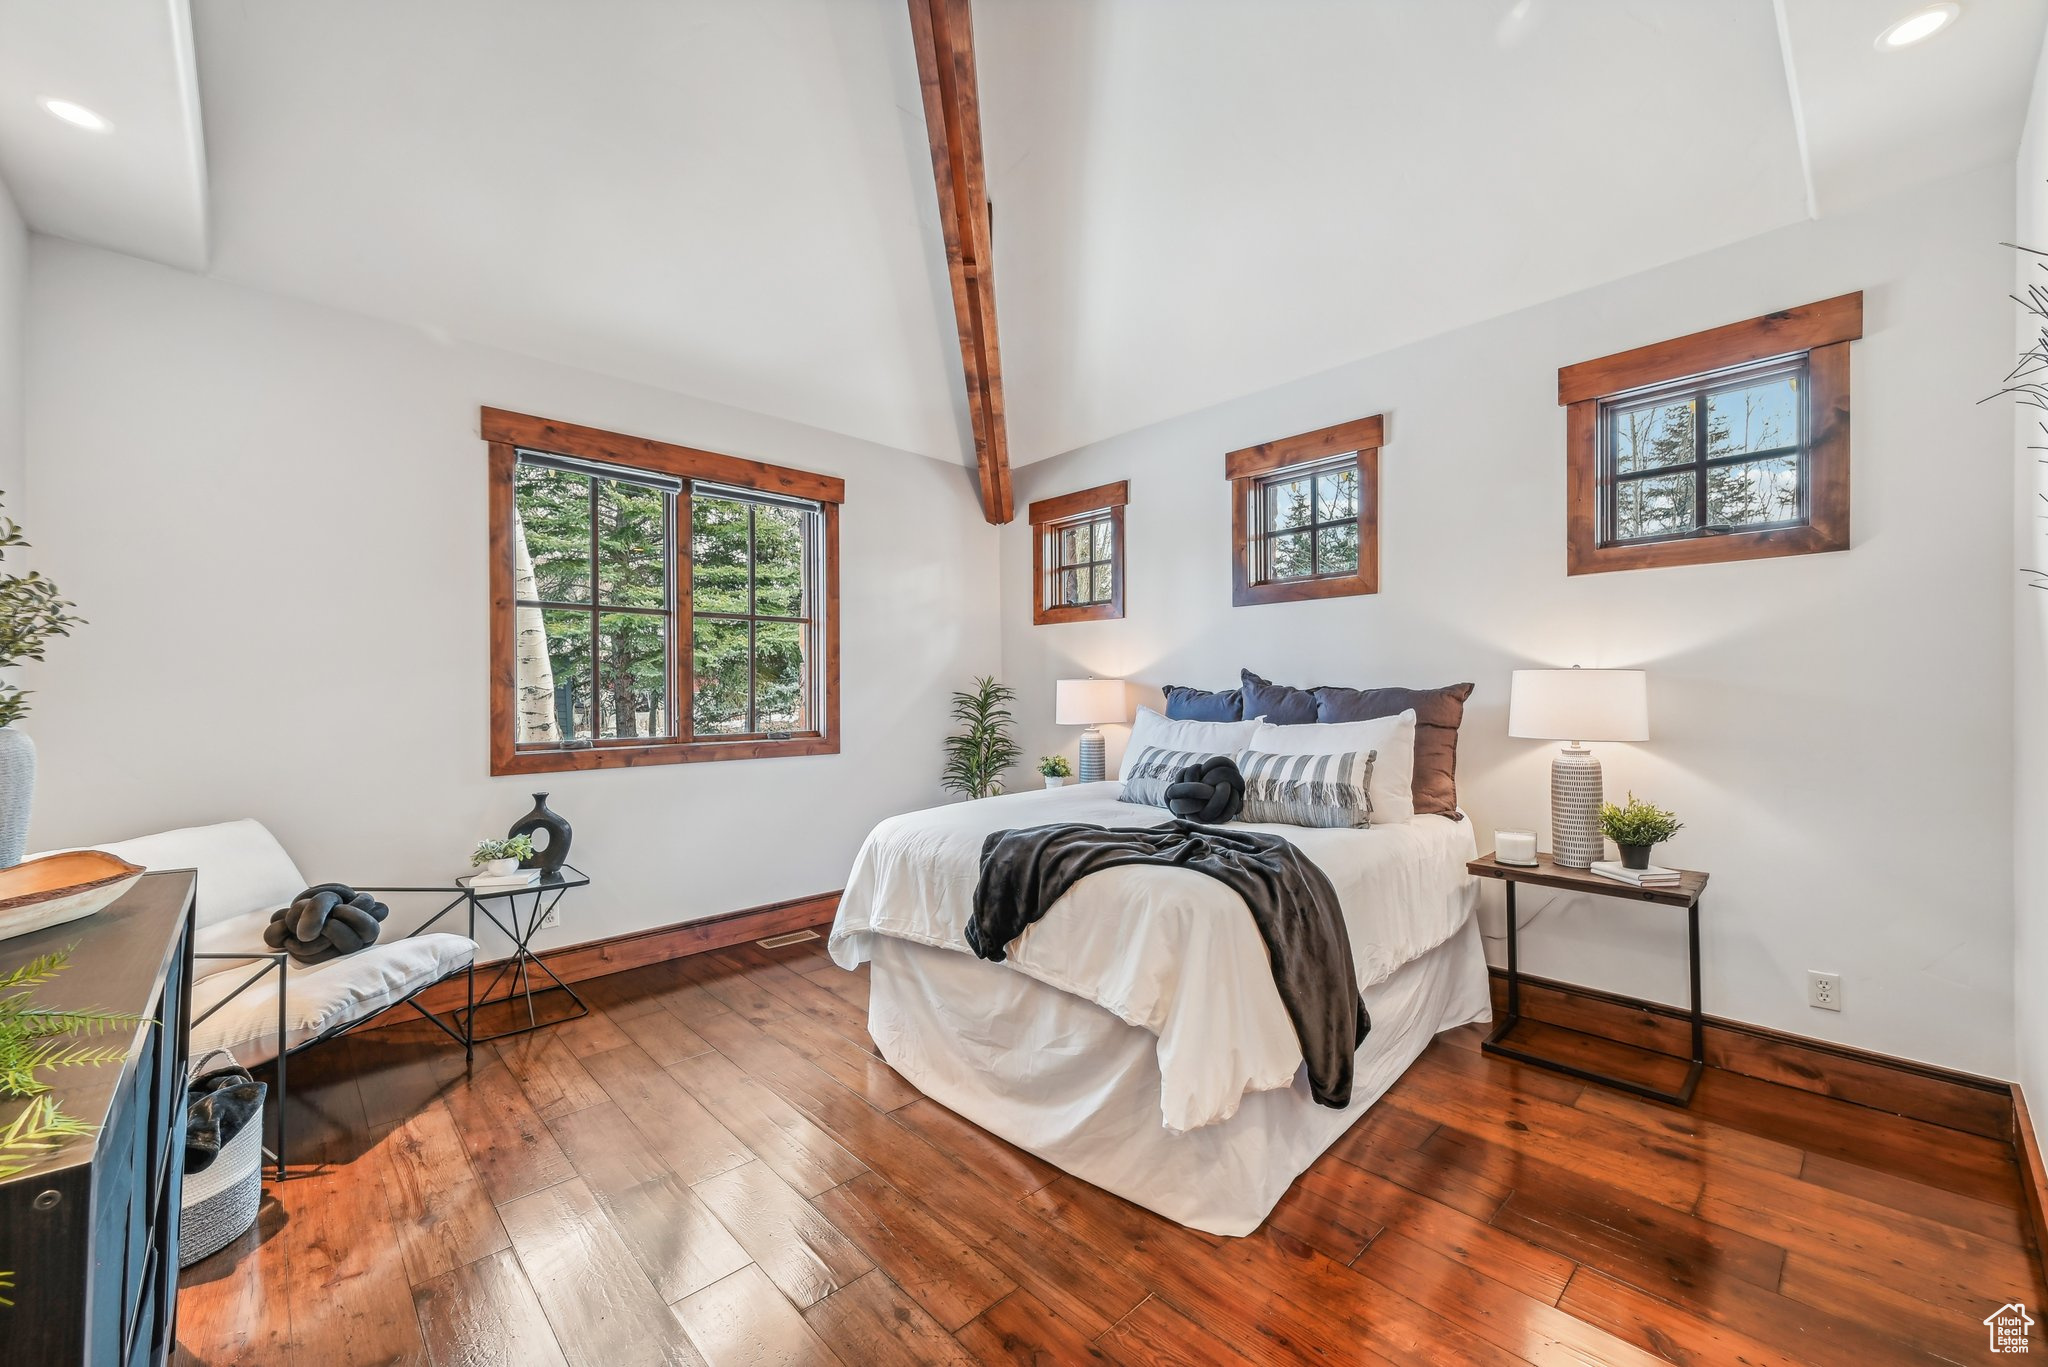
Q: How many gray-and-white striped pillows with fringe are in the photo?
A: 2